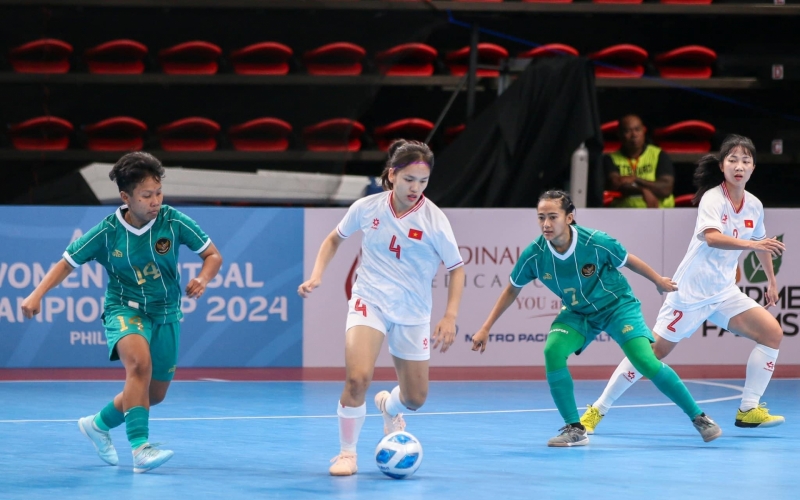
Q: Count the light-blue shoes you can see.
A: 2